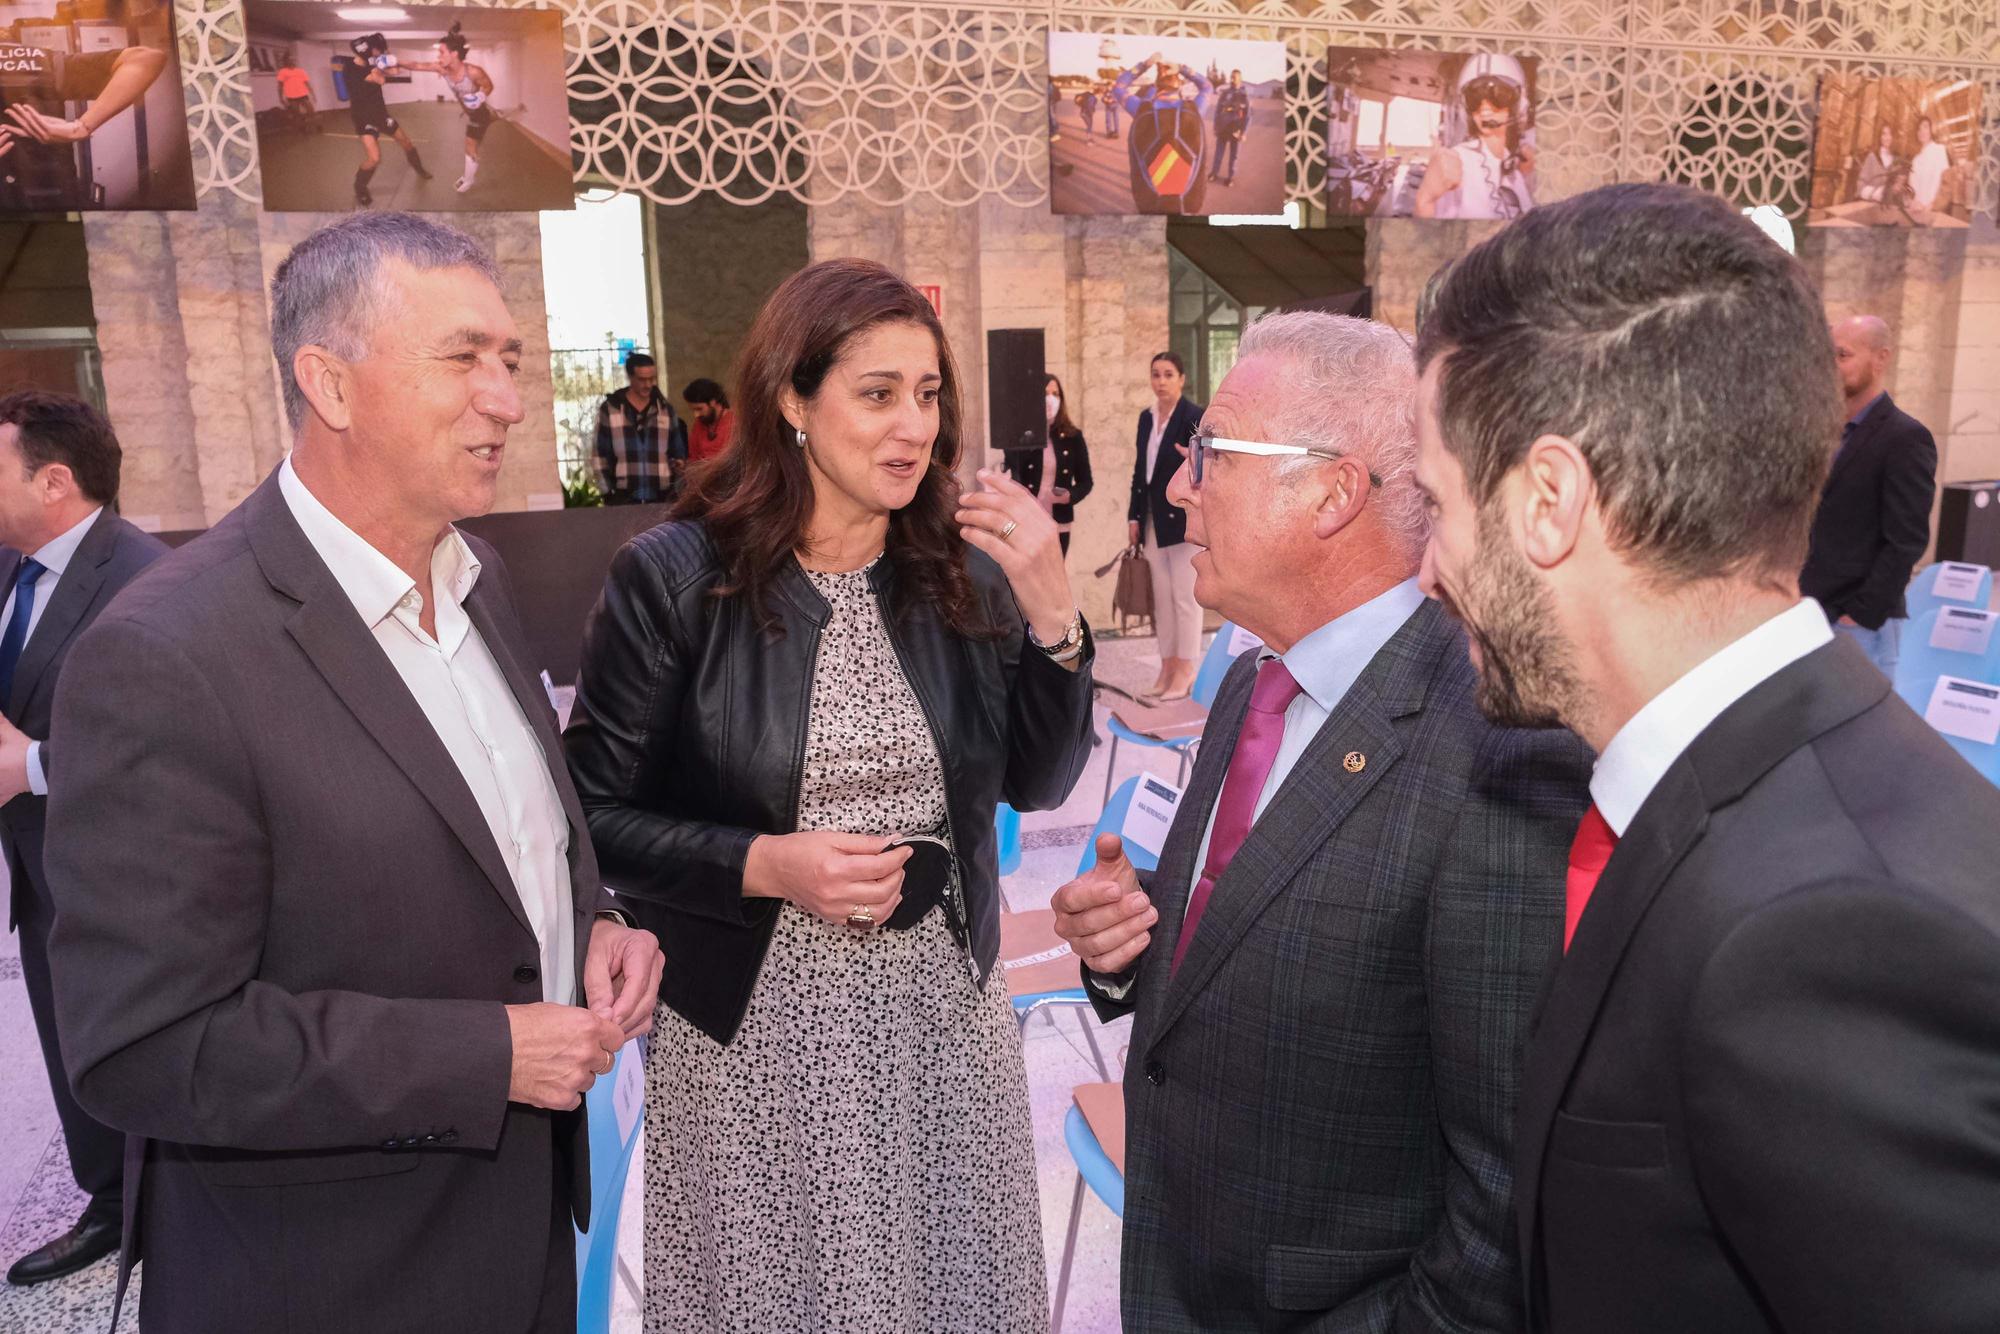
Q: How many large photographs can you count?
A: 5